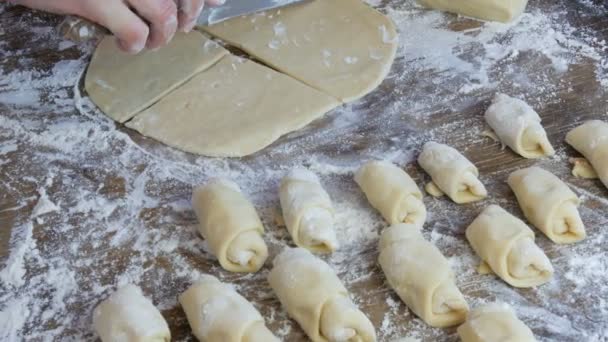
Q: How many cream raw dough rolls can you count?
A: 13